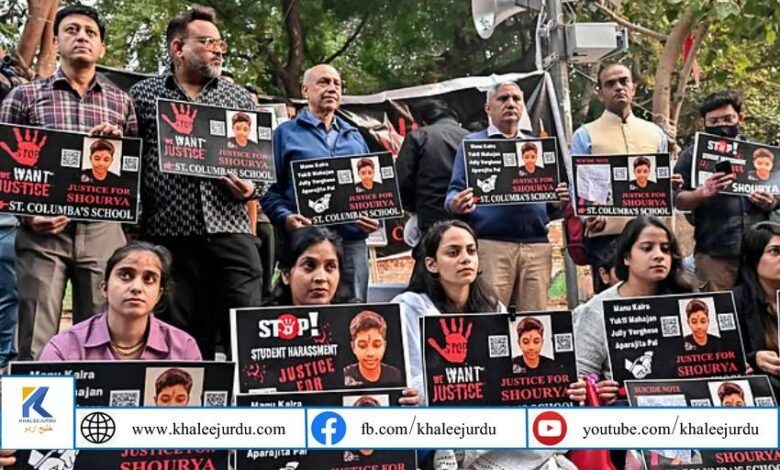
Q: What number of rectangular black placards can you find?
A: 12